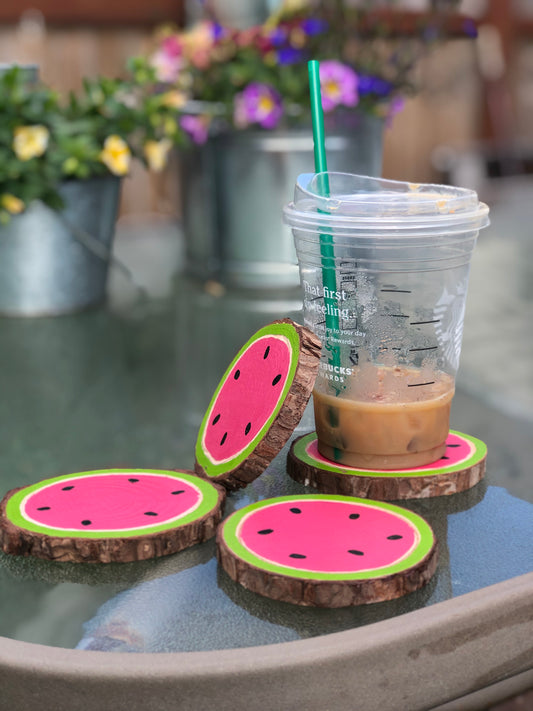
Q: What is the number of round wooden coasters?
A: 4